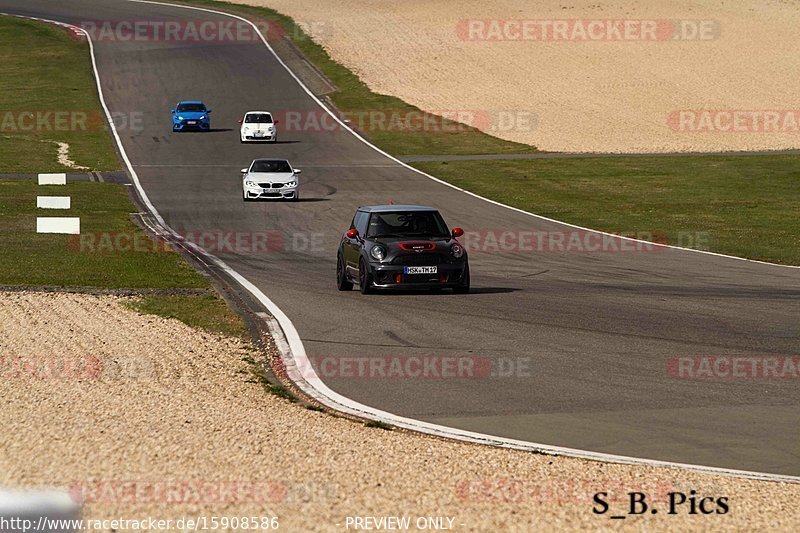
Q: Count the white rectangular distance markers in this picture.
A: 3